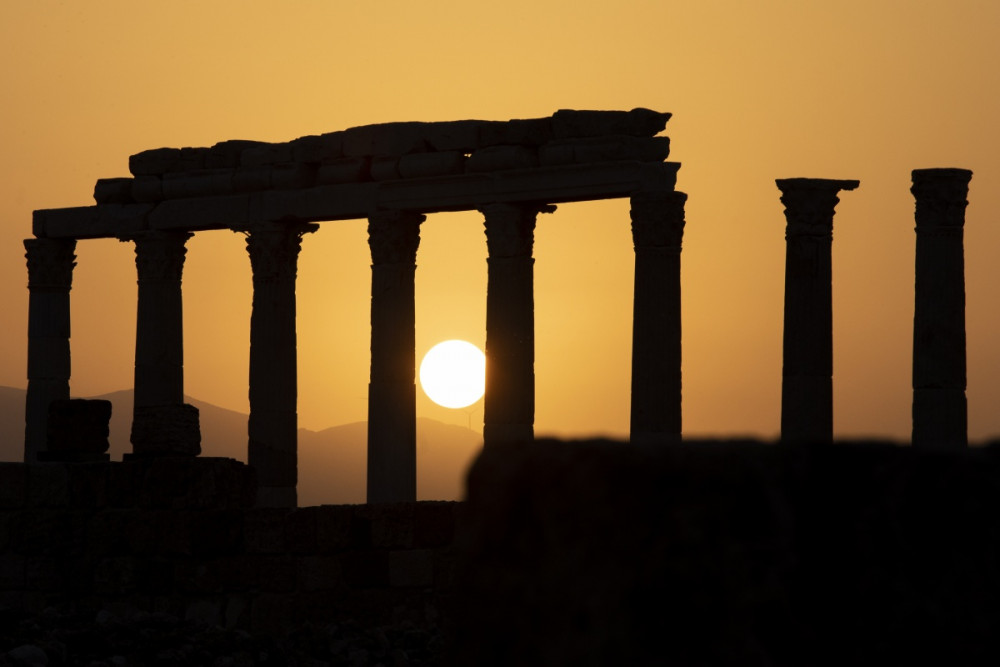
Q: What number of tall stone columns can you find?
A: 8